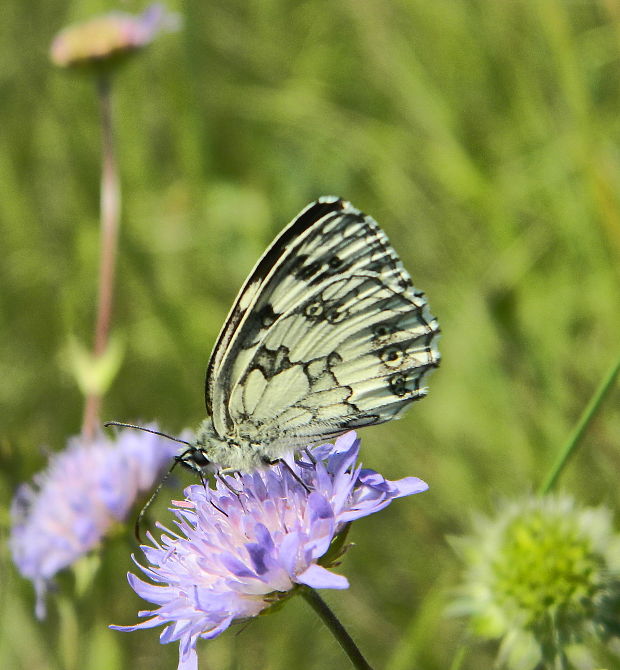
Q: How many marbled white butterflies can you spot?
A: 1